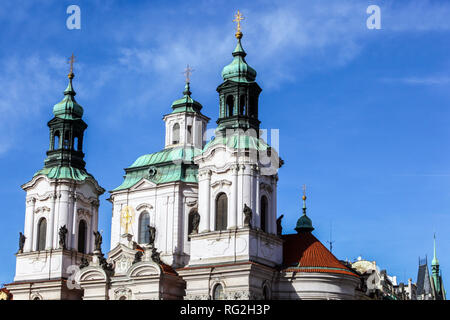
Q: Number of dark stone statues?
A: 7